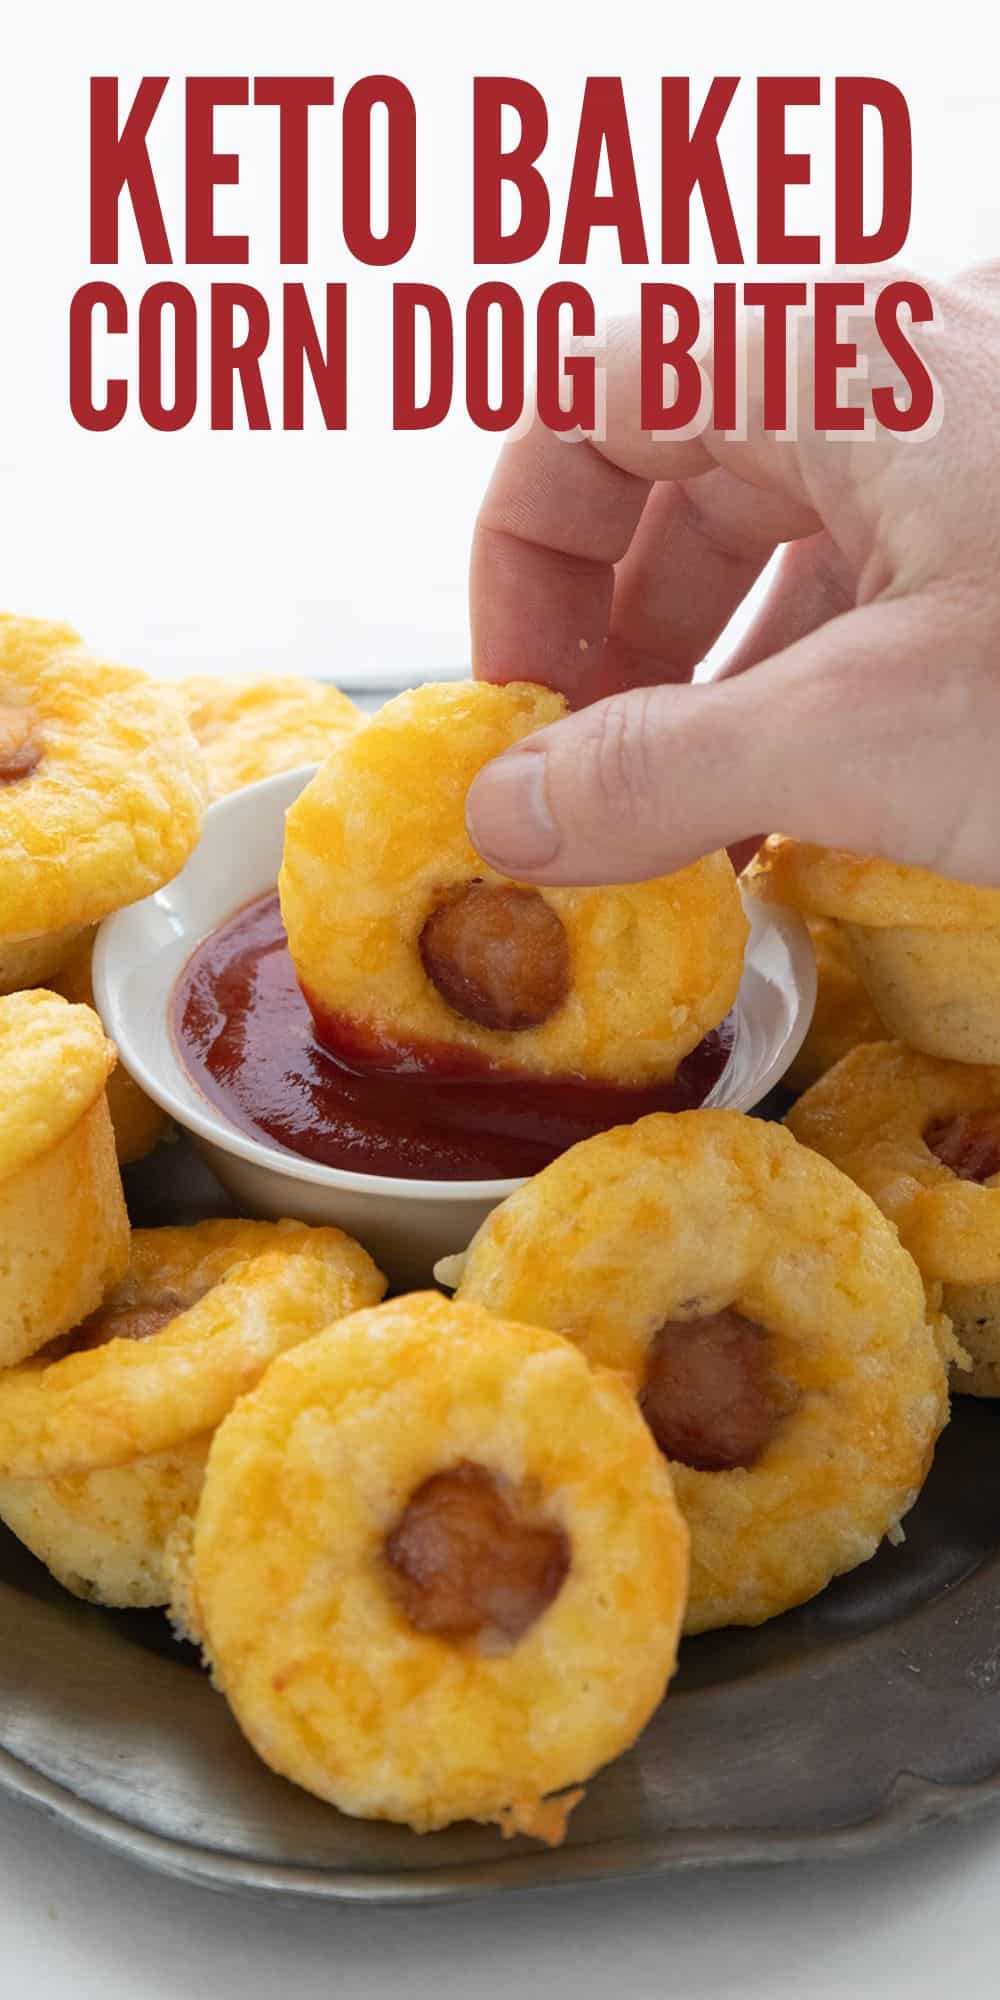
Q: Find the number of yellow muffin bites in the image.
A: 11